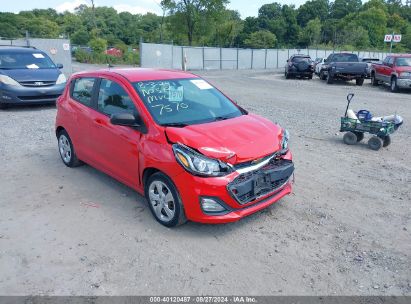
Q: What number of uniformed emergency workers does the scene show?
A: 0